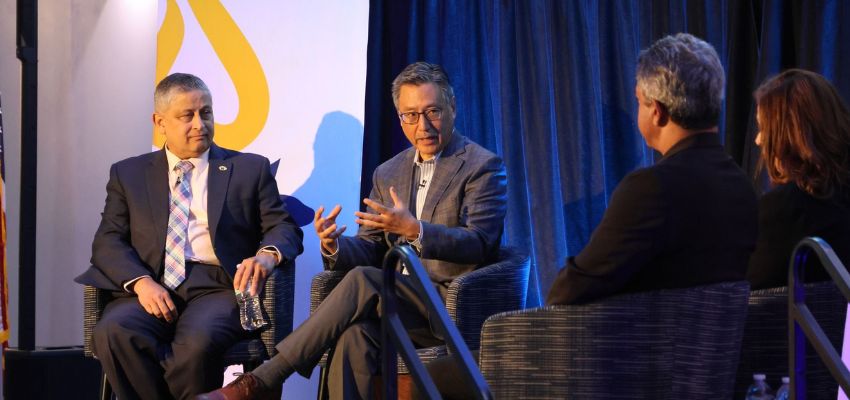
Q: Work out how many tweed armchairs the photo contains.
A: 4